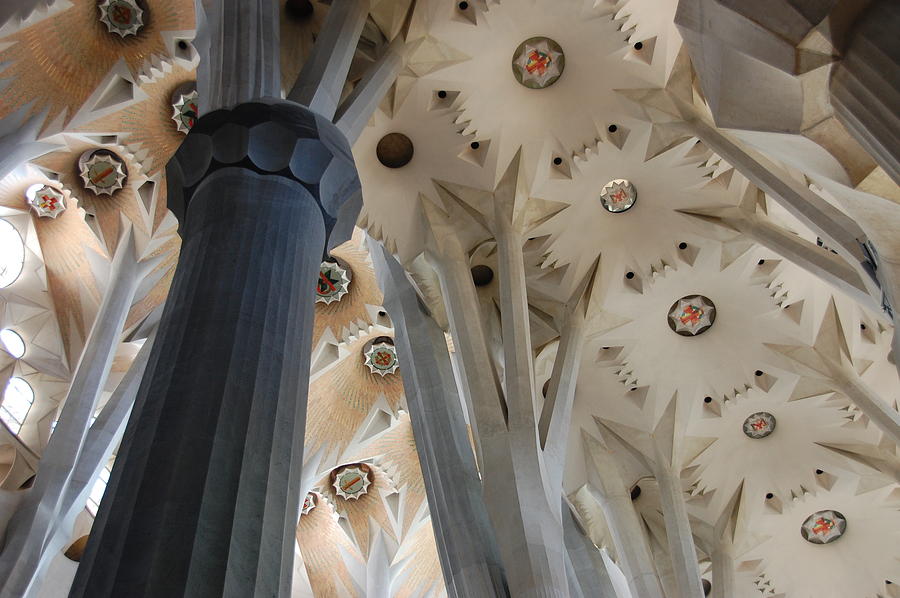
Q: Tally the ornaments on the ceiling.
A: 13